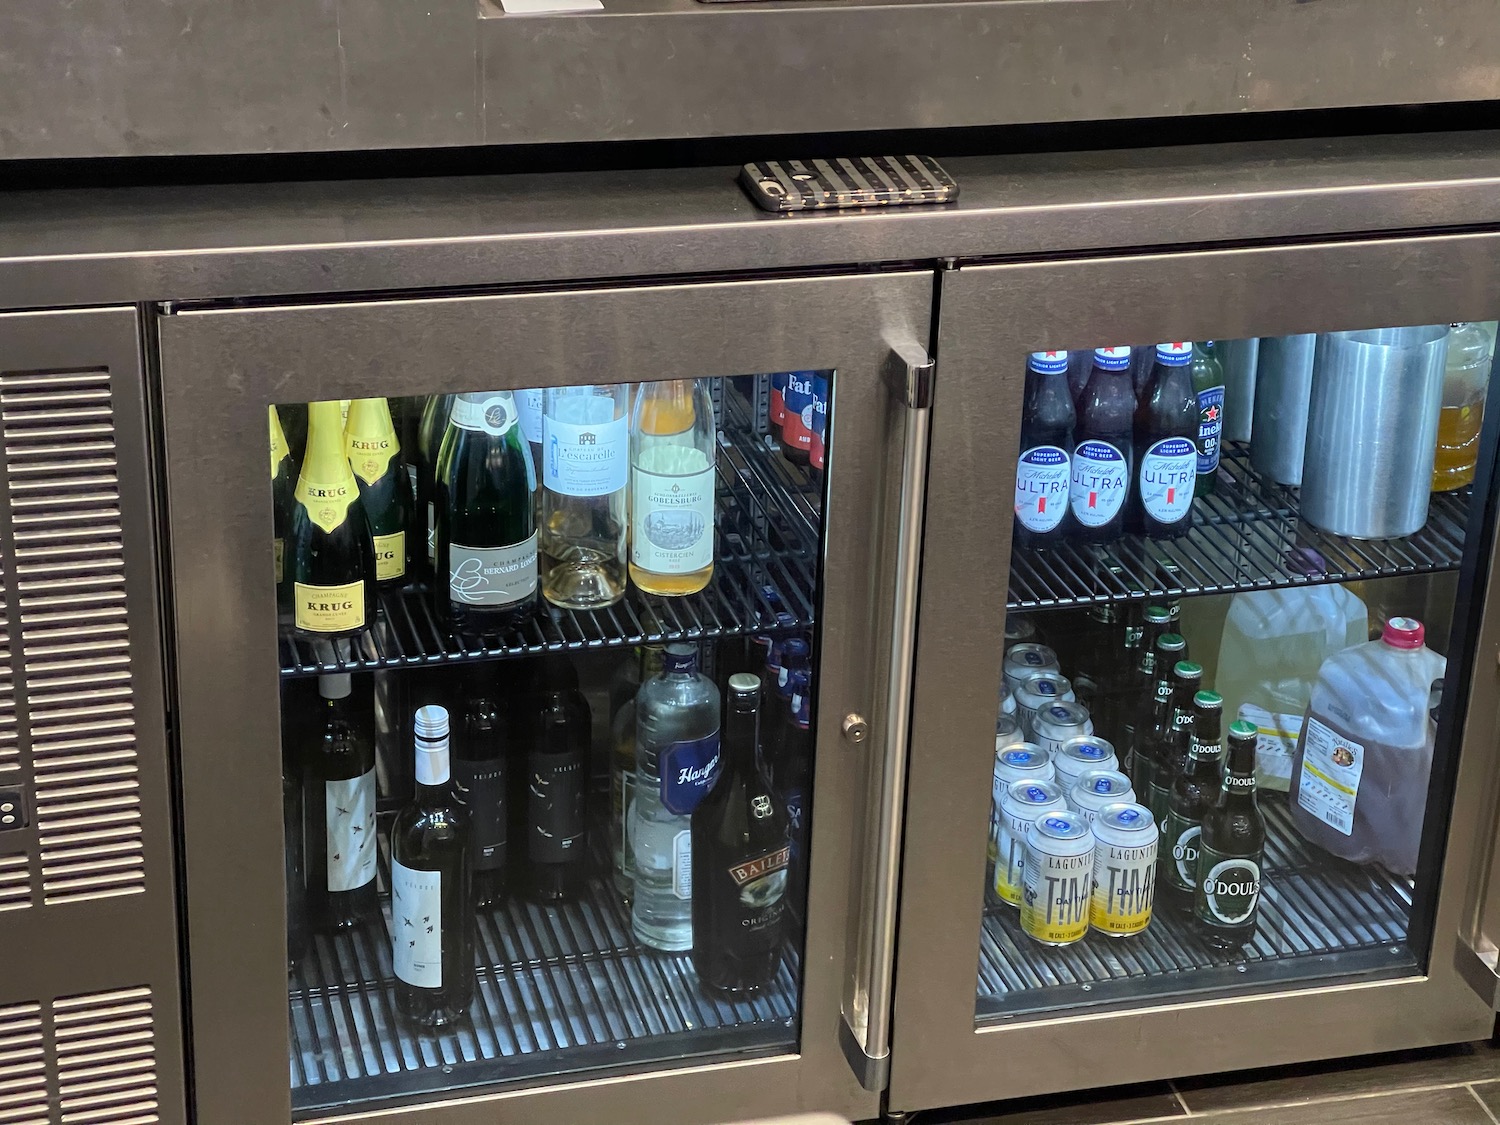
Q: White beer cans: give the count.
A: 11